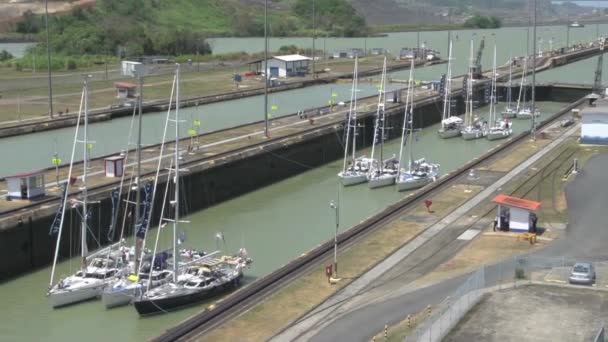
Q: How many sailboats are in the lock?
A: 11